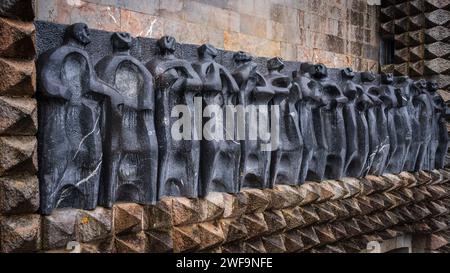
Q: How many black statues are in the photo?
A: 14